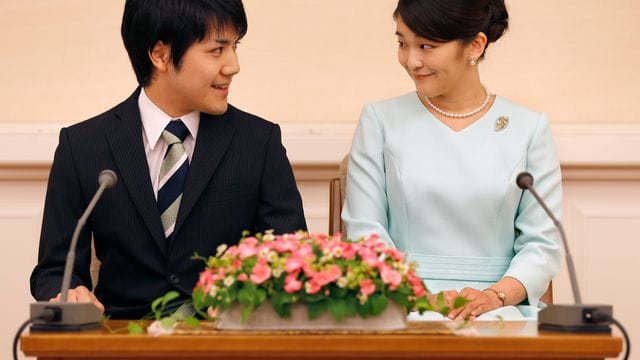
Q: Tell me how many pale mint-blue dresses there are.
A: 1